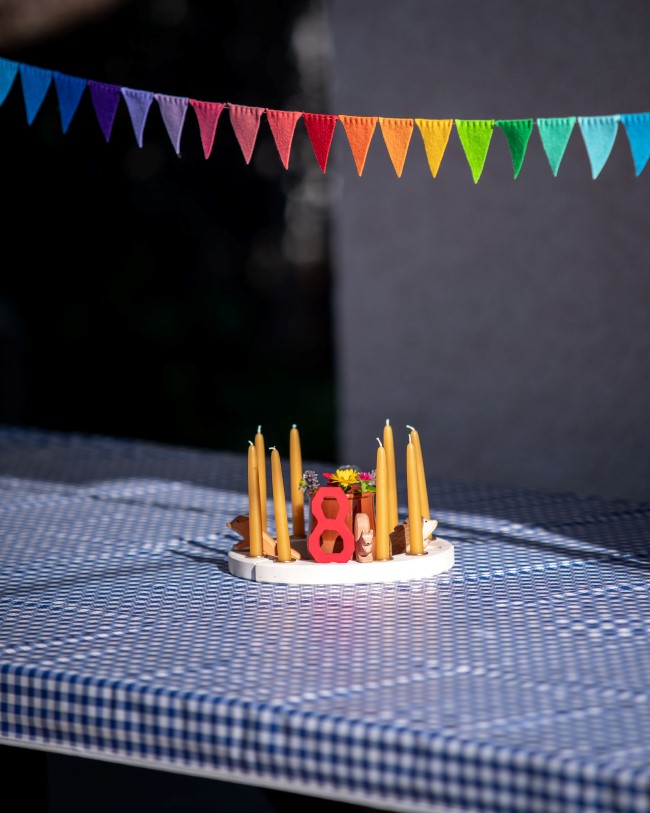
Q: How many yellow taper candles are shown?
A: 8